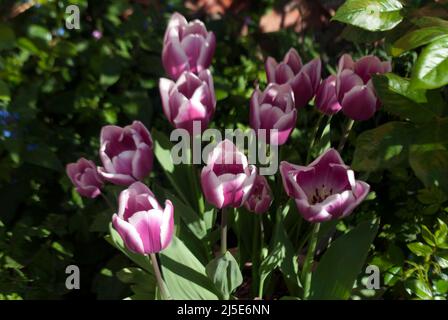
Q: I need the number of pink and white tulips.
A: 12